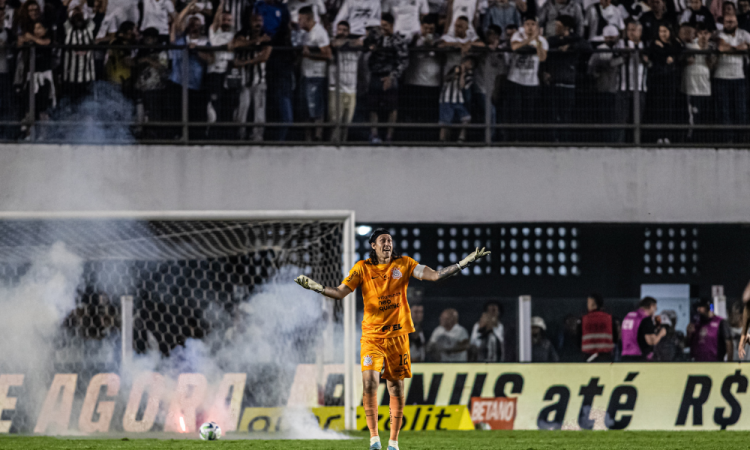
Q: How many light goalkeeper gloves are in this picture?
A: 2